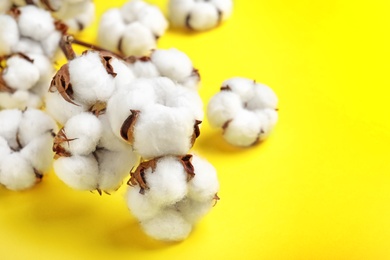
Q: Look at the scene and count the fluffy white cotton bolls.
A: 12